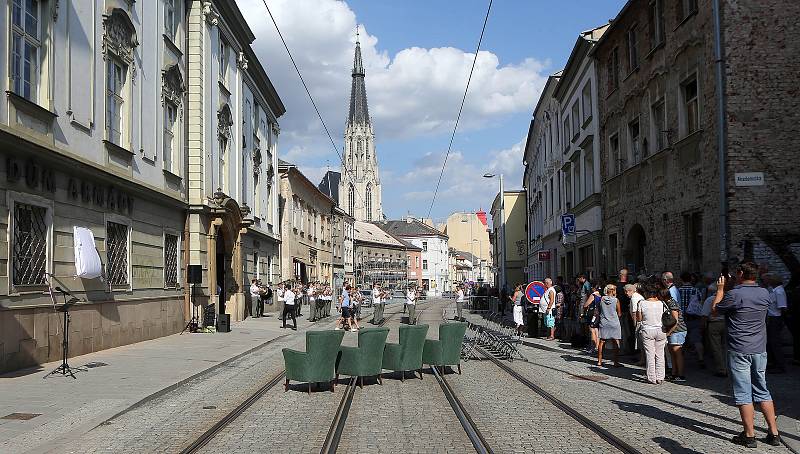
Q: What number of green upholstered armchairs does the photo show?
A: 4